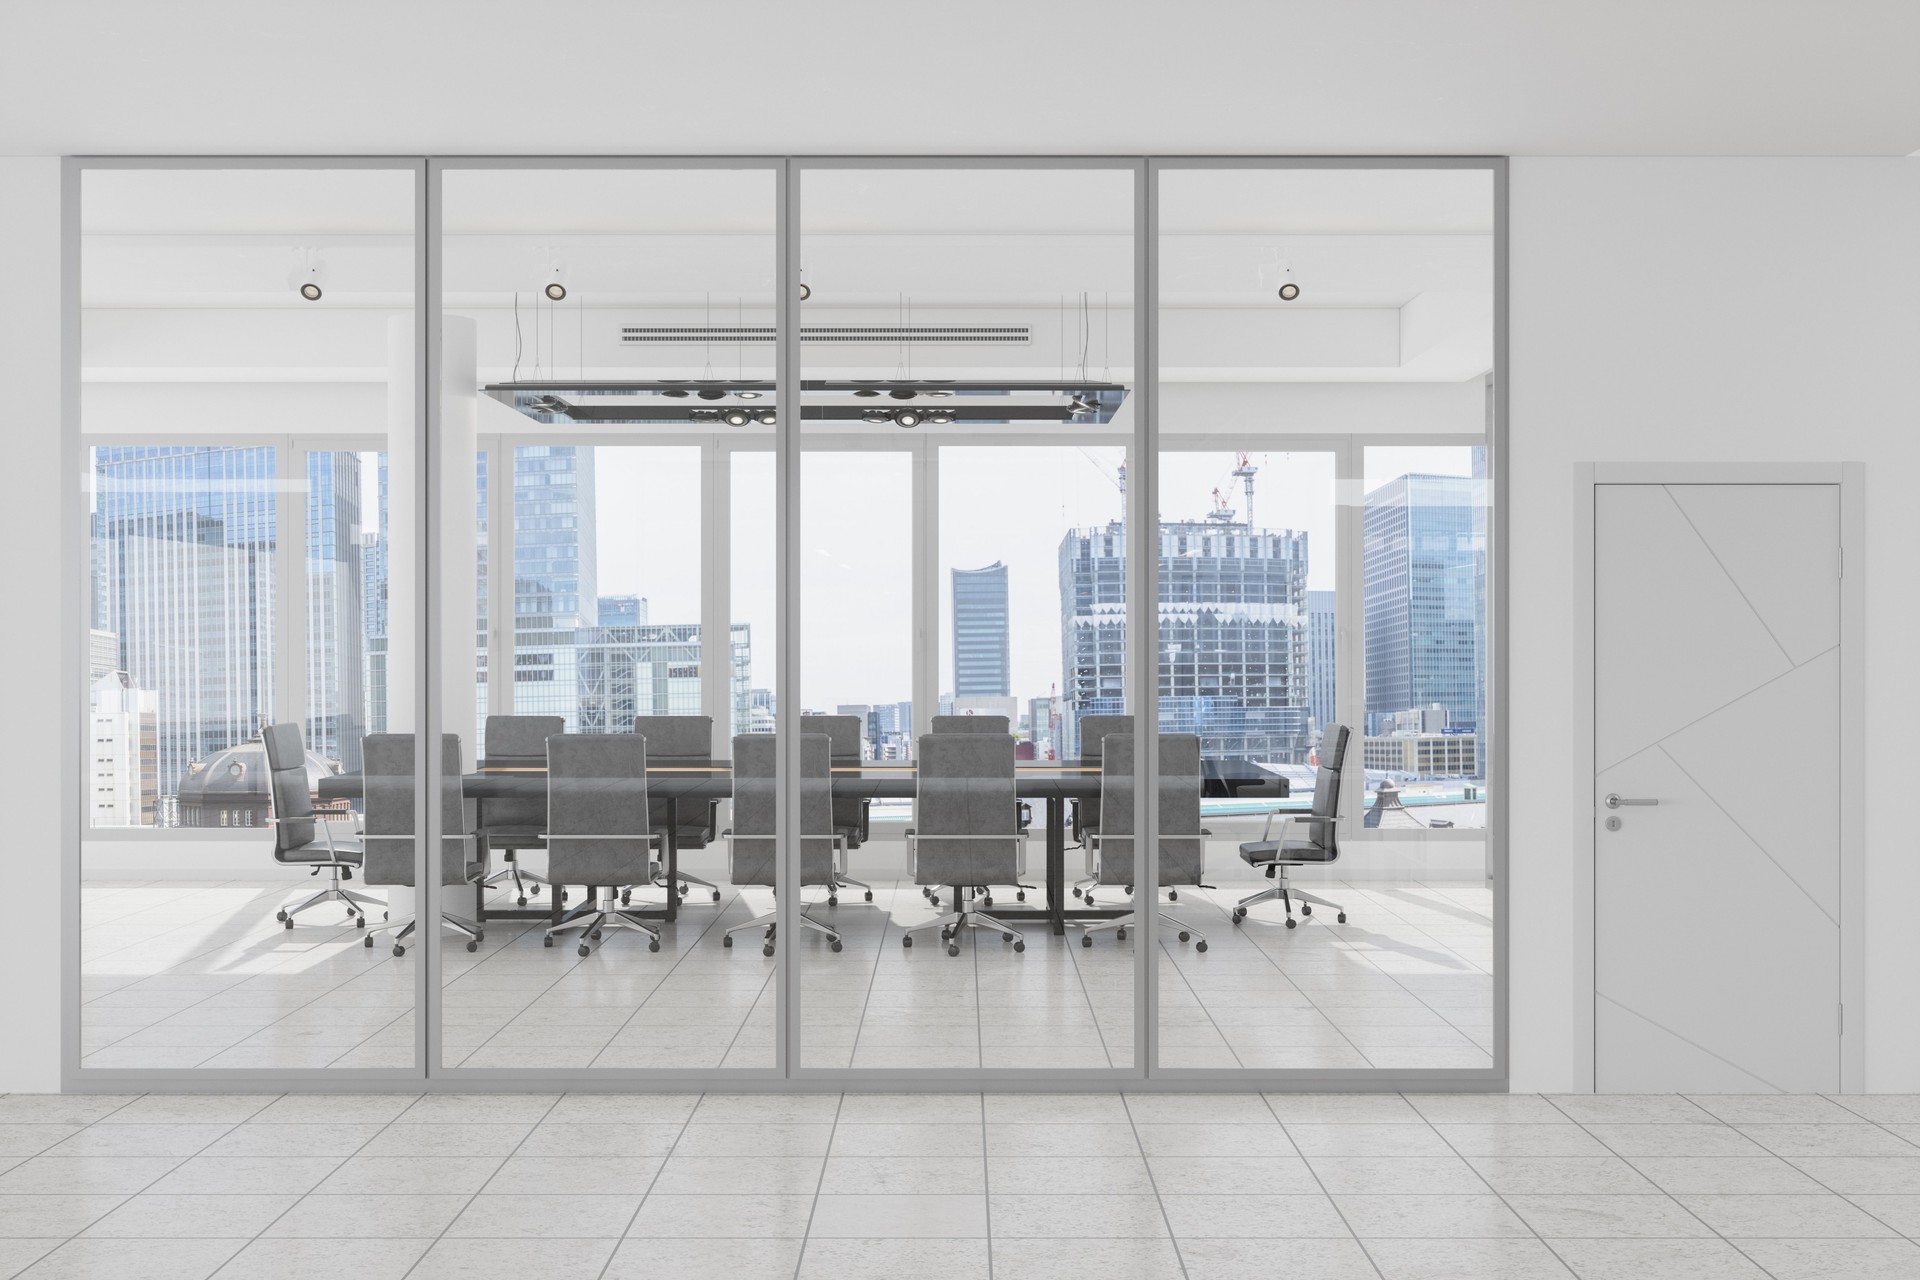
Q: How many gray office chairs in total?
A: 12